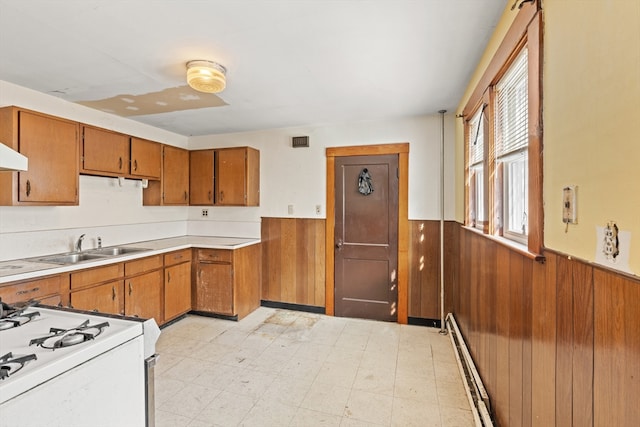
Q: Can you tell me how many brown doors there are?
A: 1